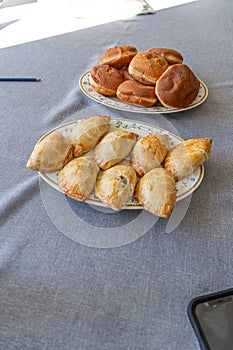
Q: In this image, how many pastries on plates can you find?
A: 14